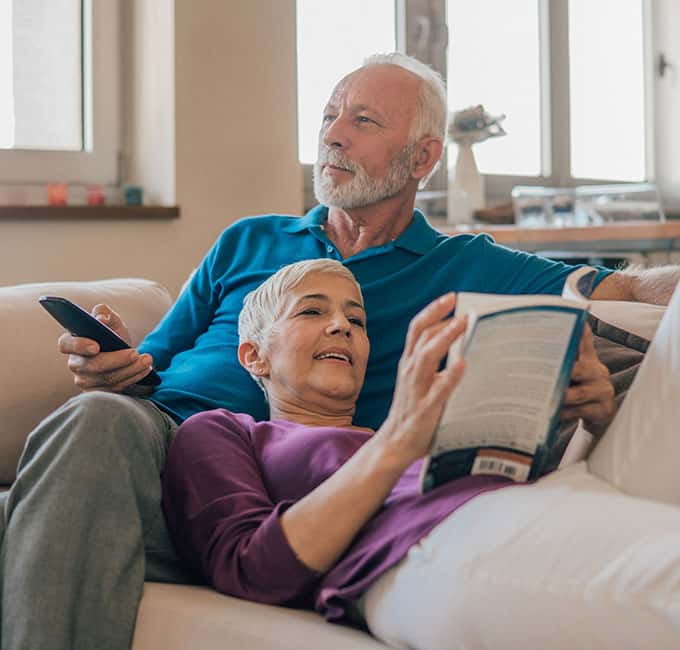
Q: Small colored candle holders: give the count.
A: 3